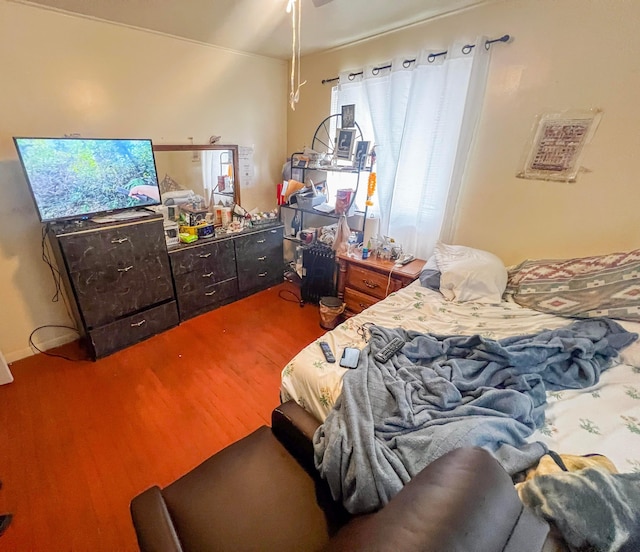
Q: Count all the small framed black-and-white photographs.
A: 3